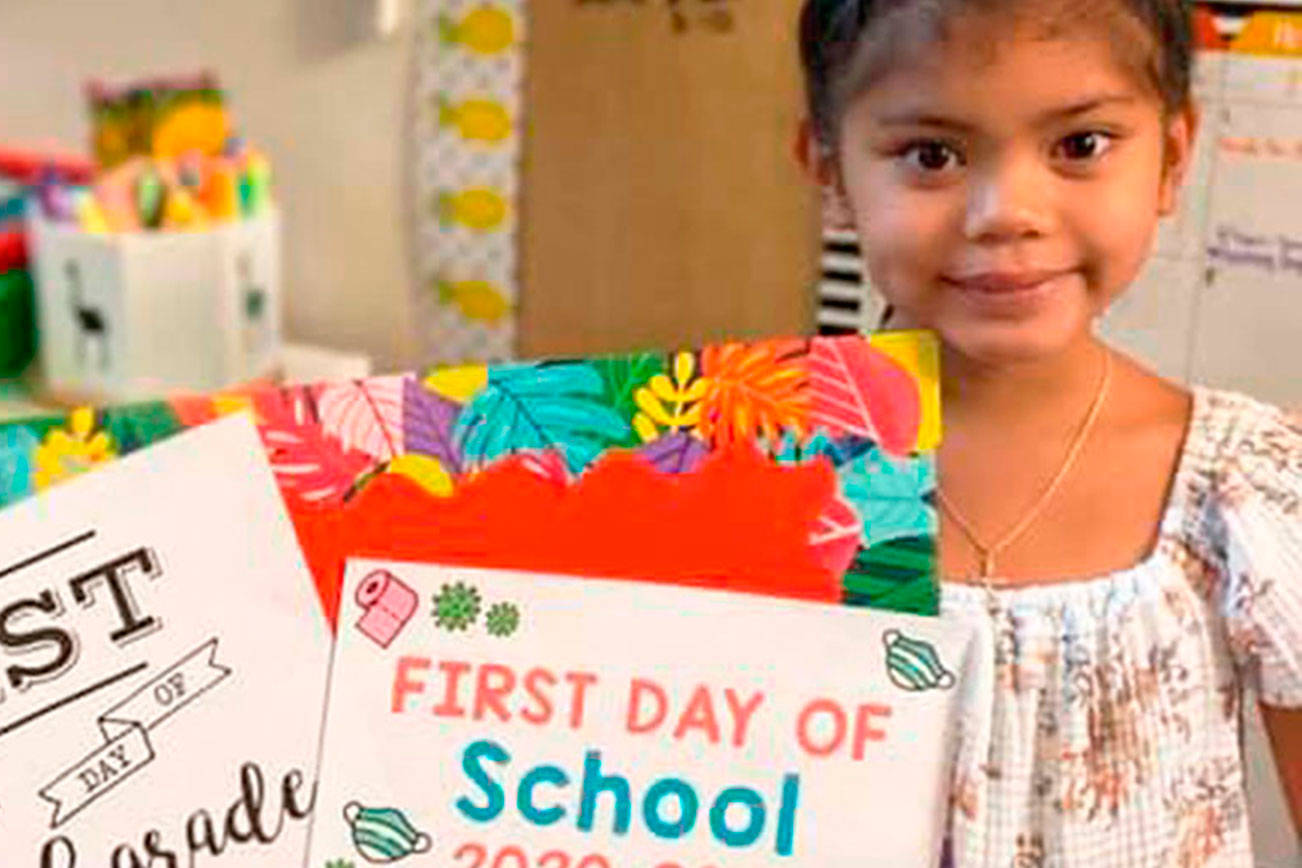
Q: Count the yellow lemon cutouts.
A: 4